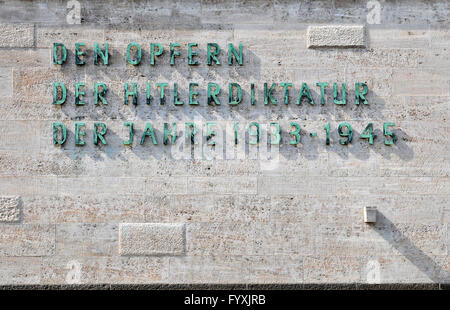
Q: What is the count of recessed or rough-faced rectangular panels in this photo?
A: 4